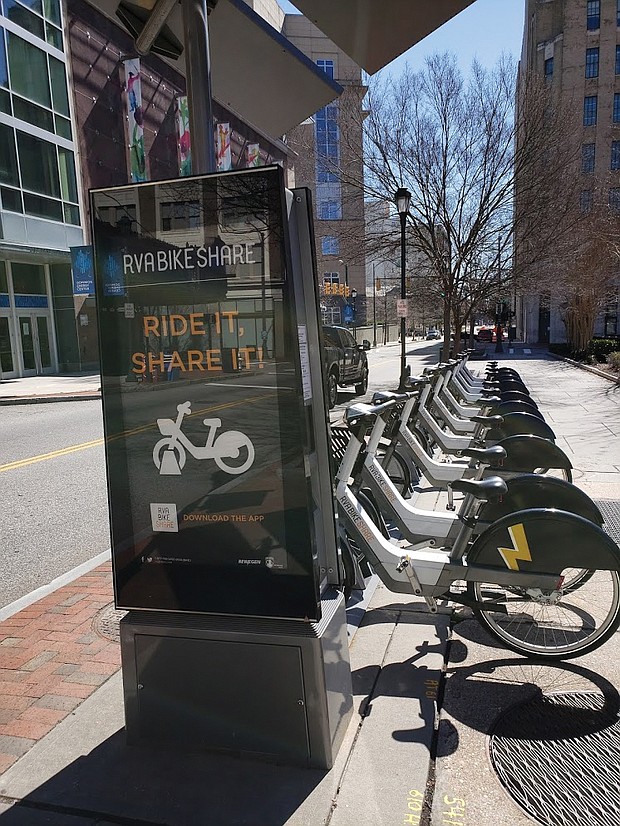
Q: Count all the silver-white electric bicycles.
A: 10